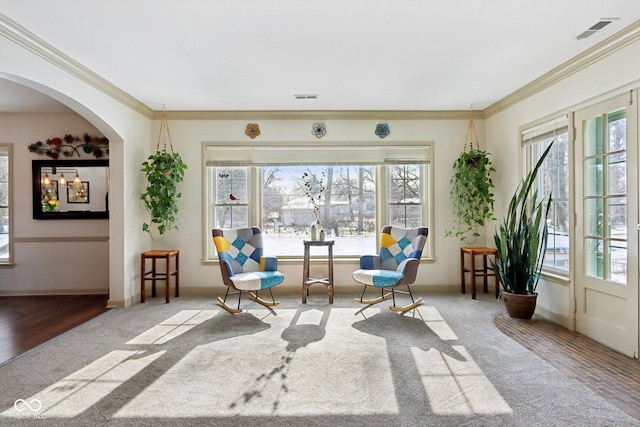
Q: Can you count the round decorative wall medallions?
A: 3